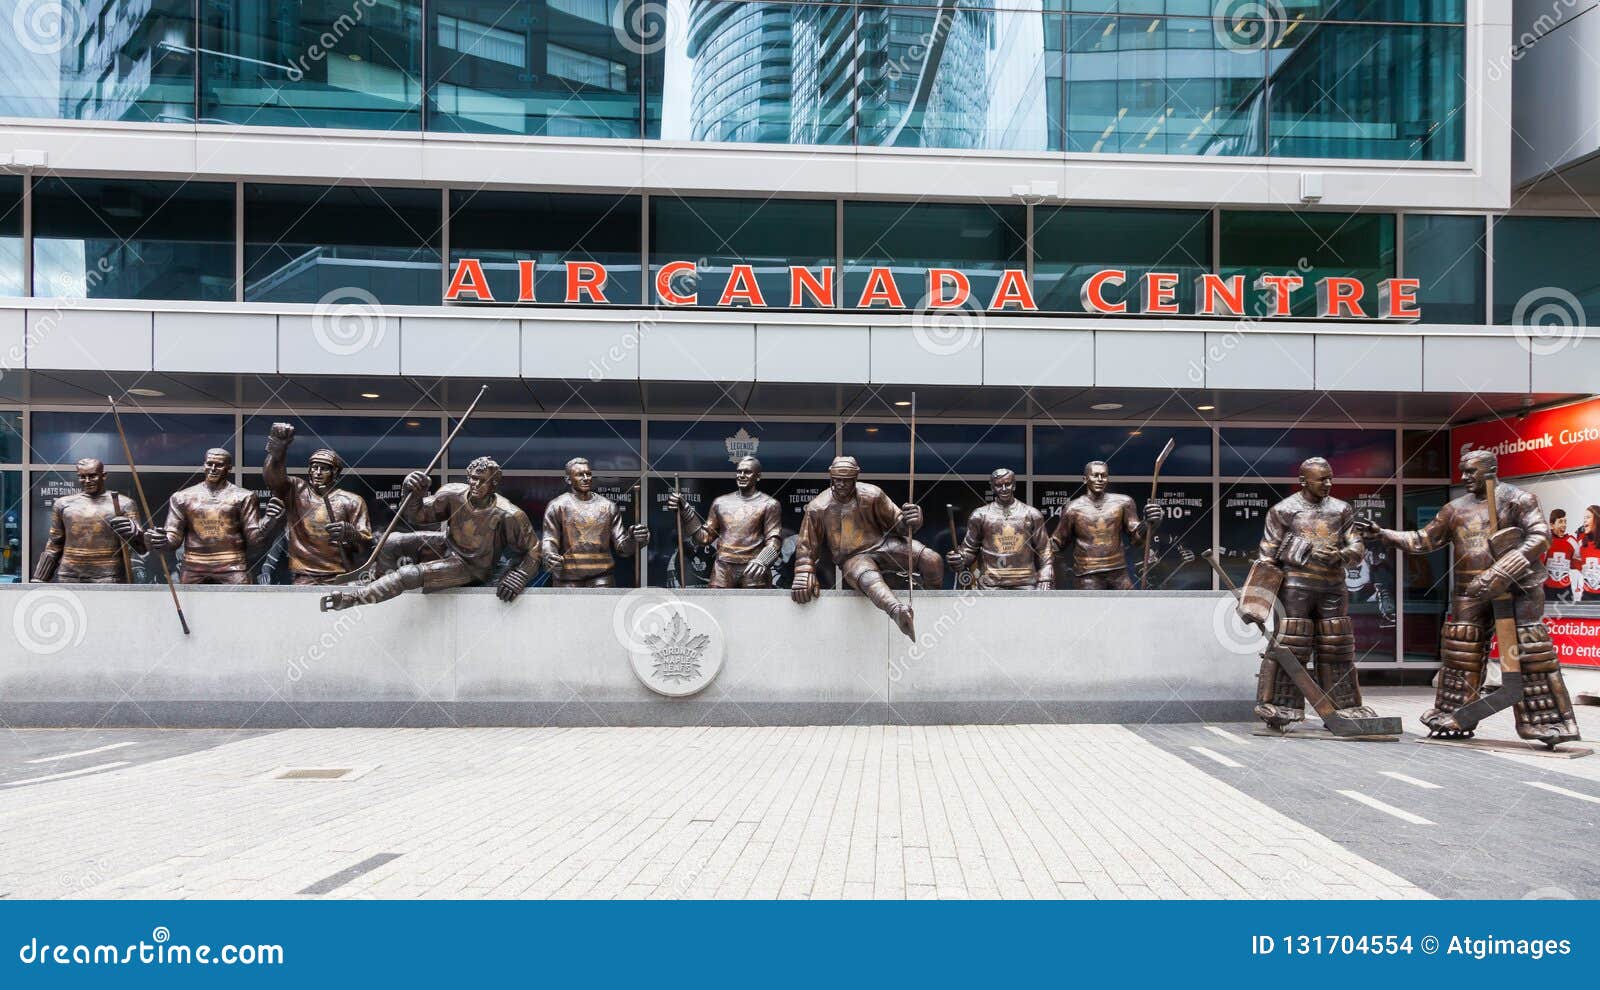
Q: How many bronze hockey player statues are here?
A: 11